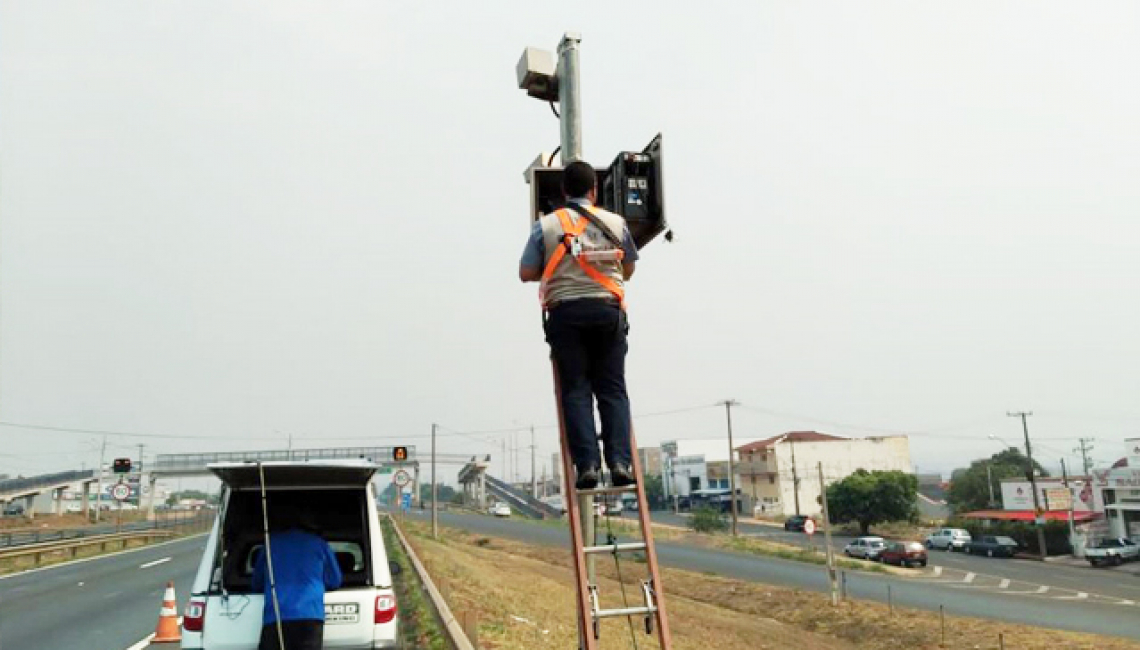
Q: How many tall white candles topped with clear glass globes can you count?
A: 0